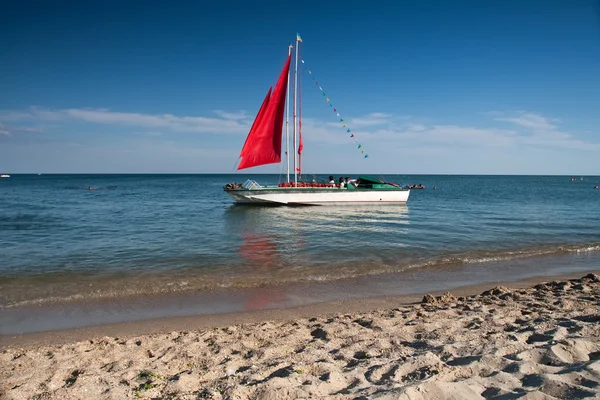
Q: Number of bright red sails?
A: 2